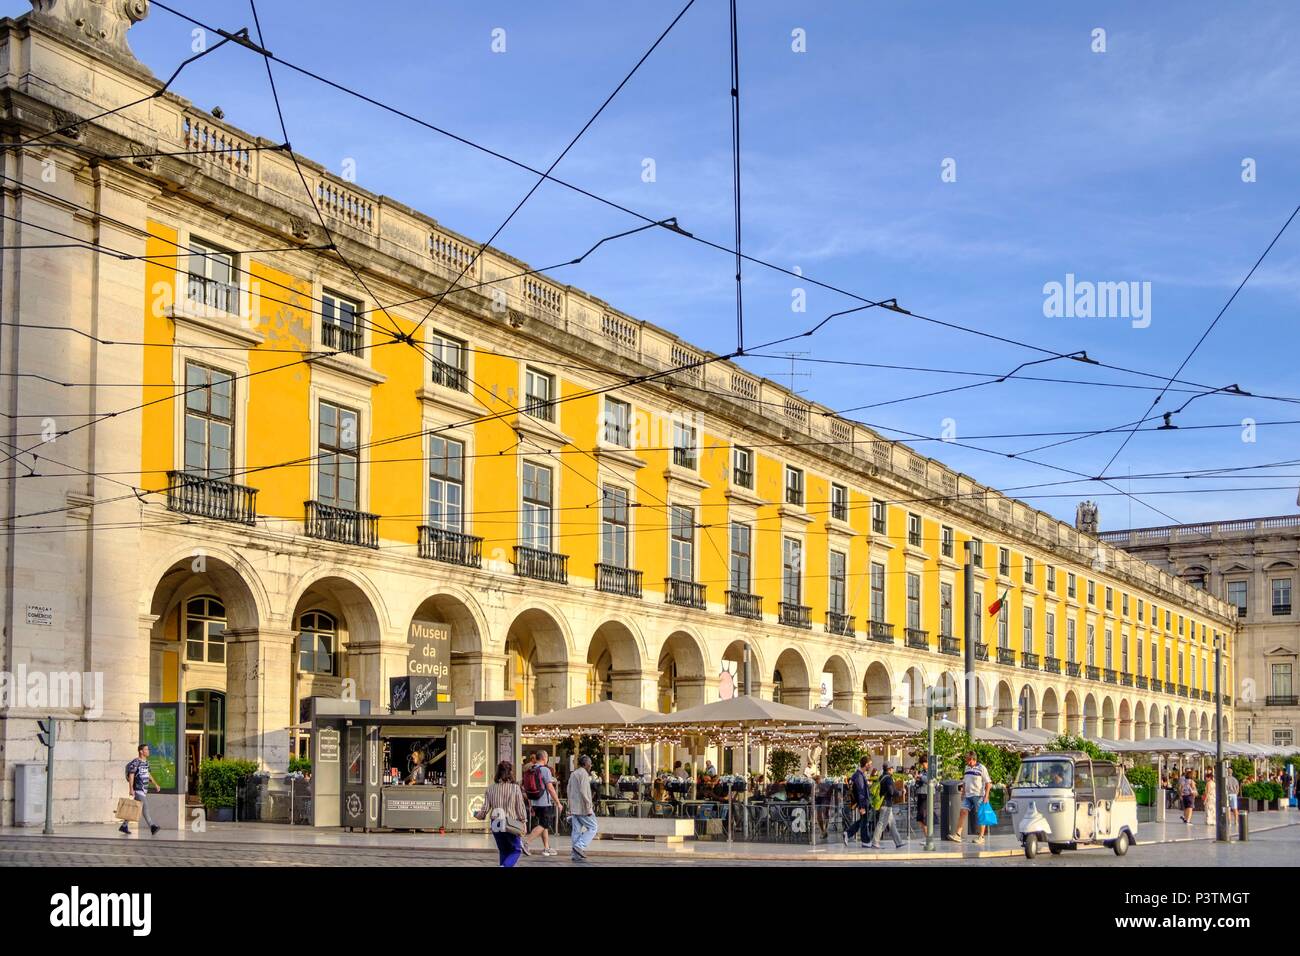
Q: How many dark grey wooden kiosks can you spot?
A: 1